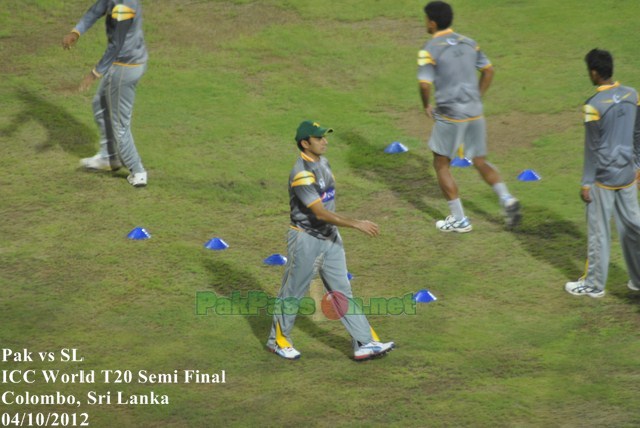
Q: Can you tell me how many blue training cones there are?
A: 8